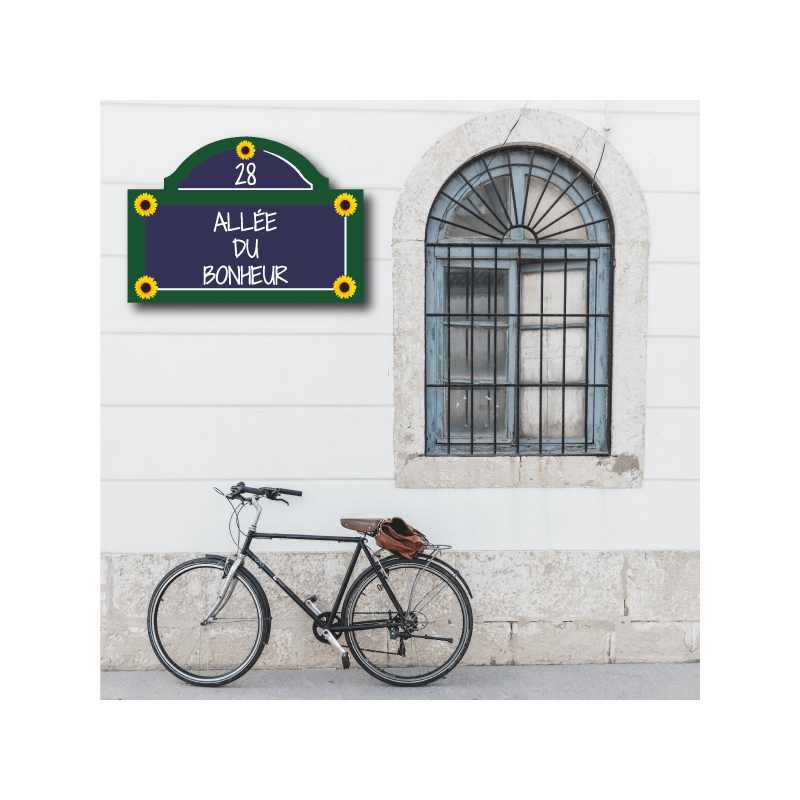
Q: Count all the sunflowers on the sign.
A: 5